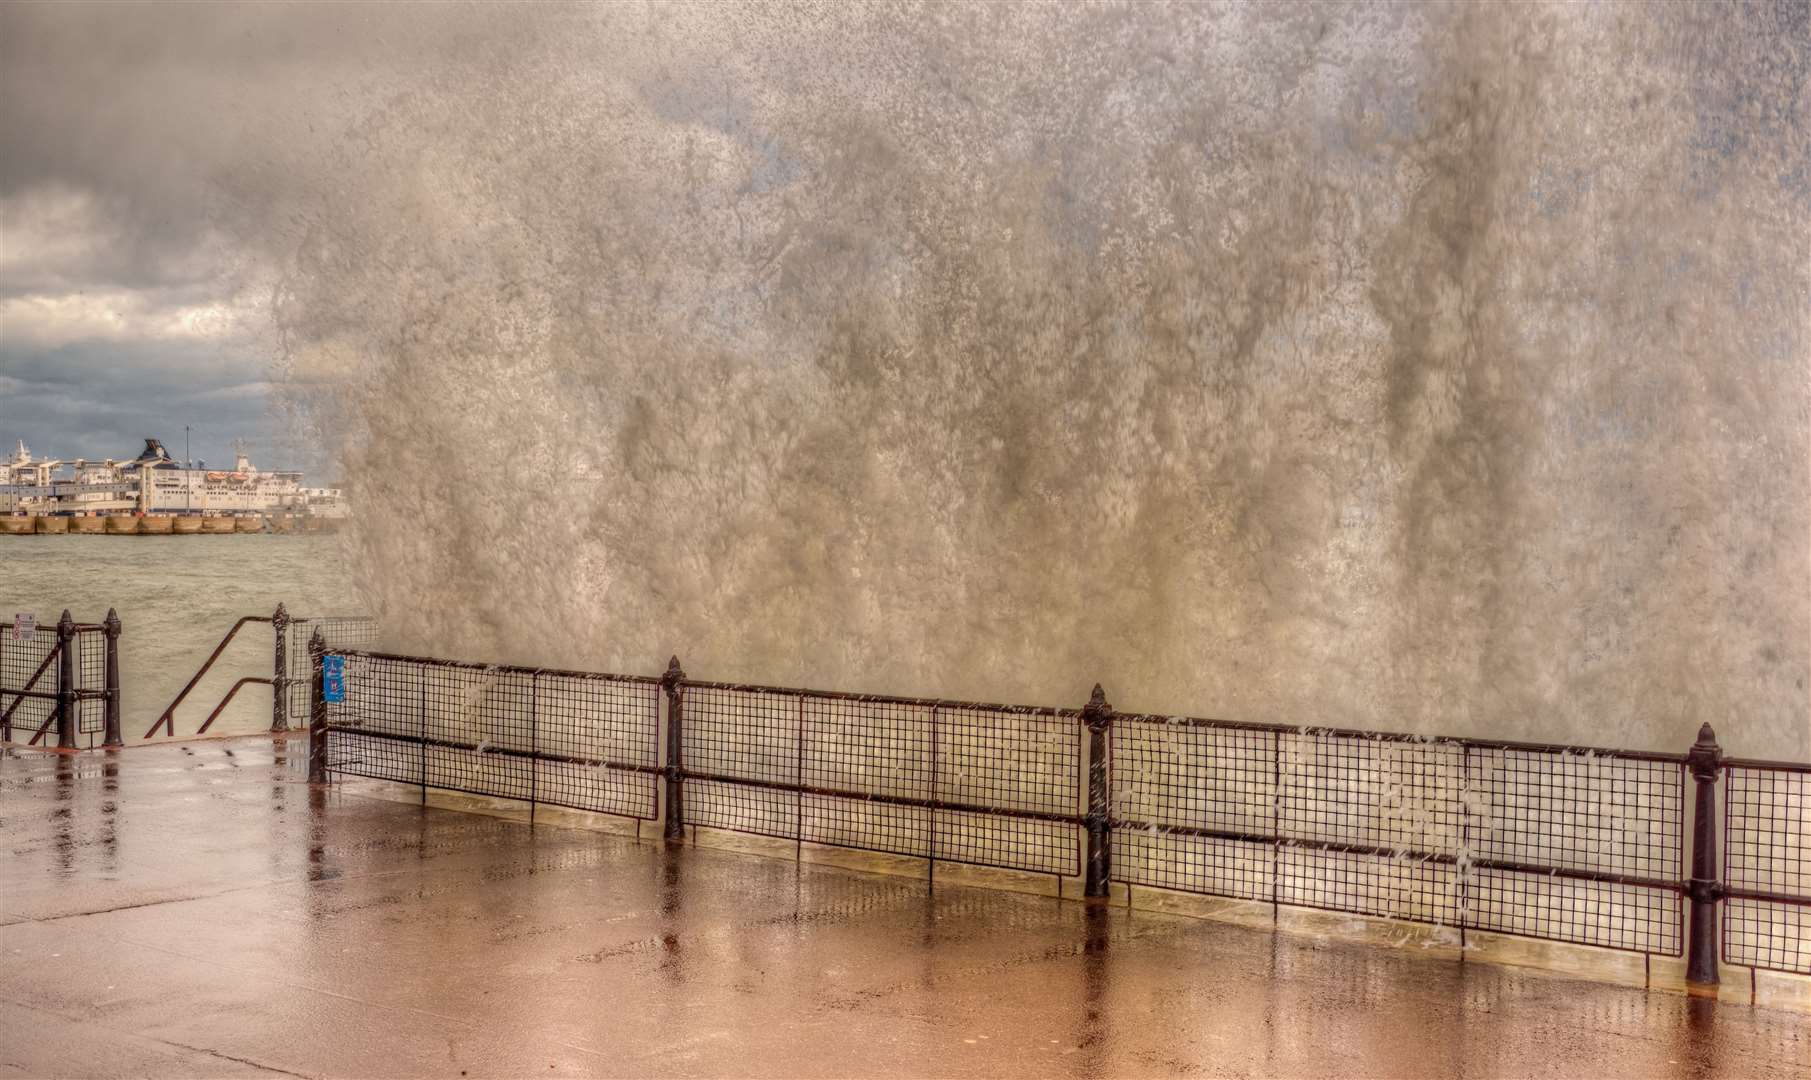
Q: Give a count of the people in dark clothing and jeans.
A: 0